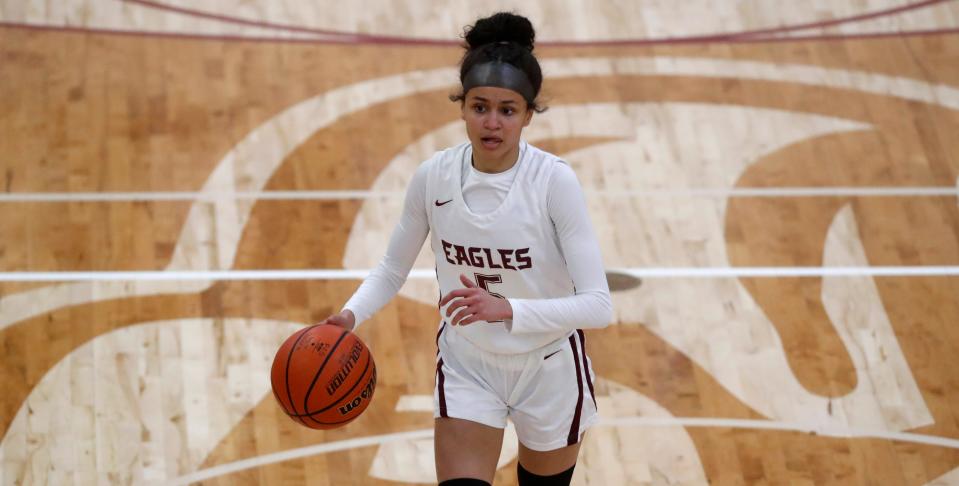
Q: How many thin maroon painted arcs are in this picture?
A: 2